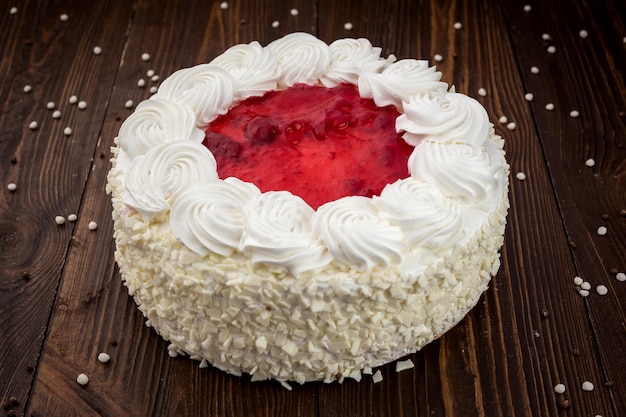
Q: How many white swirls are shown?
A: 13